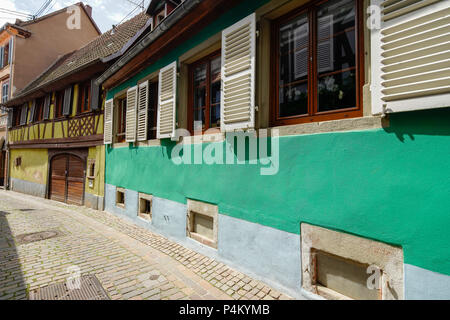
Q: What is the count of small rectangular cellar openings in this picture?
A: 4